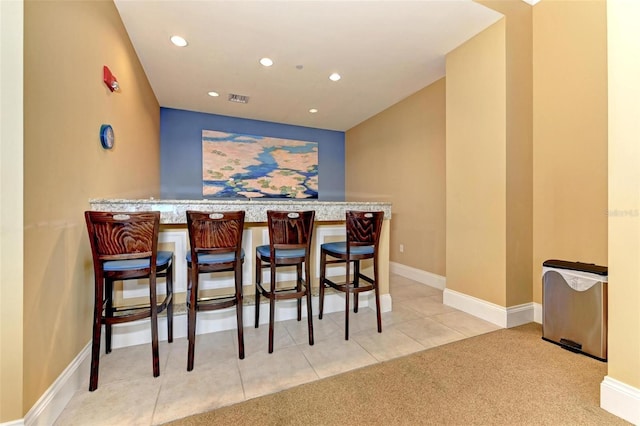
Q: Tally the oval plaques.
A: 4